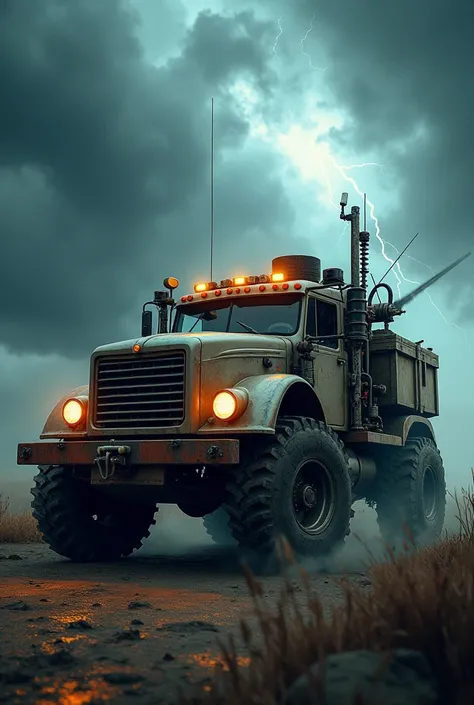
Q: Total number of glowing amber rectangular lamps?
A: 3